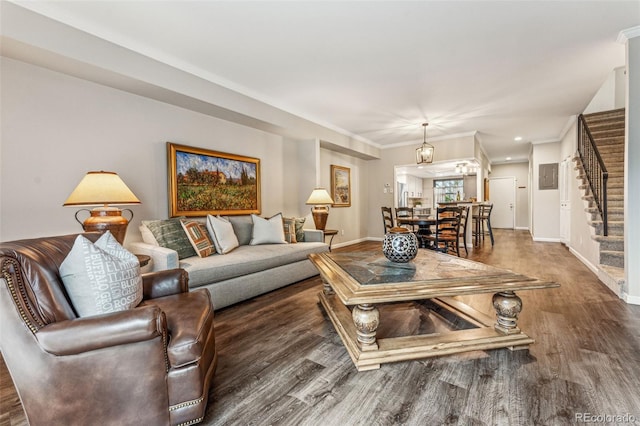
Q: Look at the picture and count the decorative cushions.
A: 7